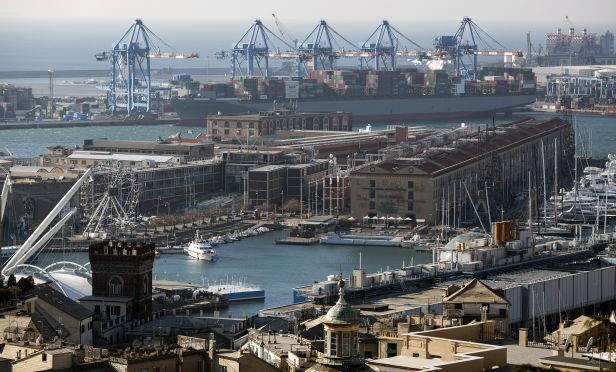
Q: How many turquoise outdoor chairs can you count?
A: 0